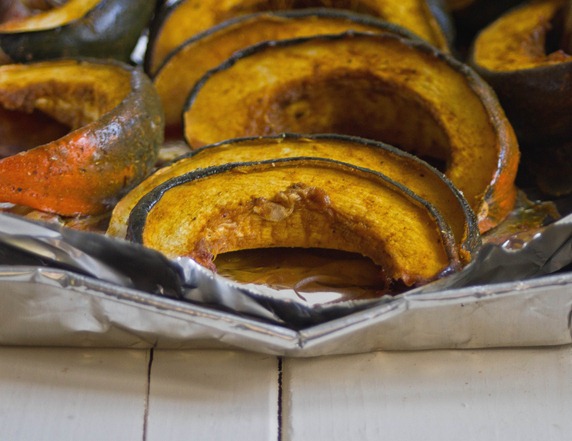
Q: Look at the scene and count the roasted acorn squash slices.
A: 8